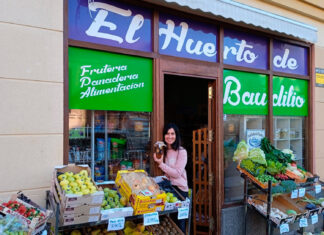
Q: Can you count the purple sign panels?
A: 4